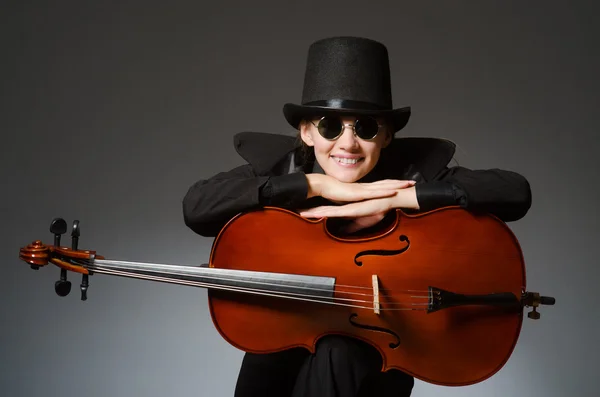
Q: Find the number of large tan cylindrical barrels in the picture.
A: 0